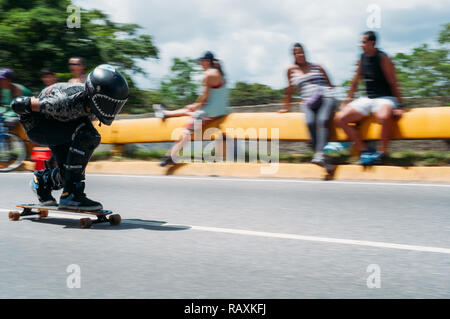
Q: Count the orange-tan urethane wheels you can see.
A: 4